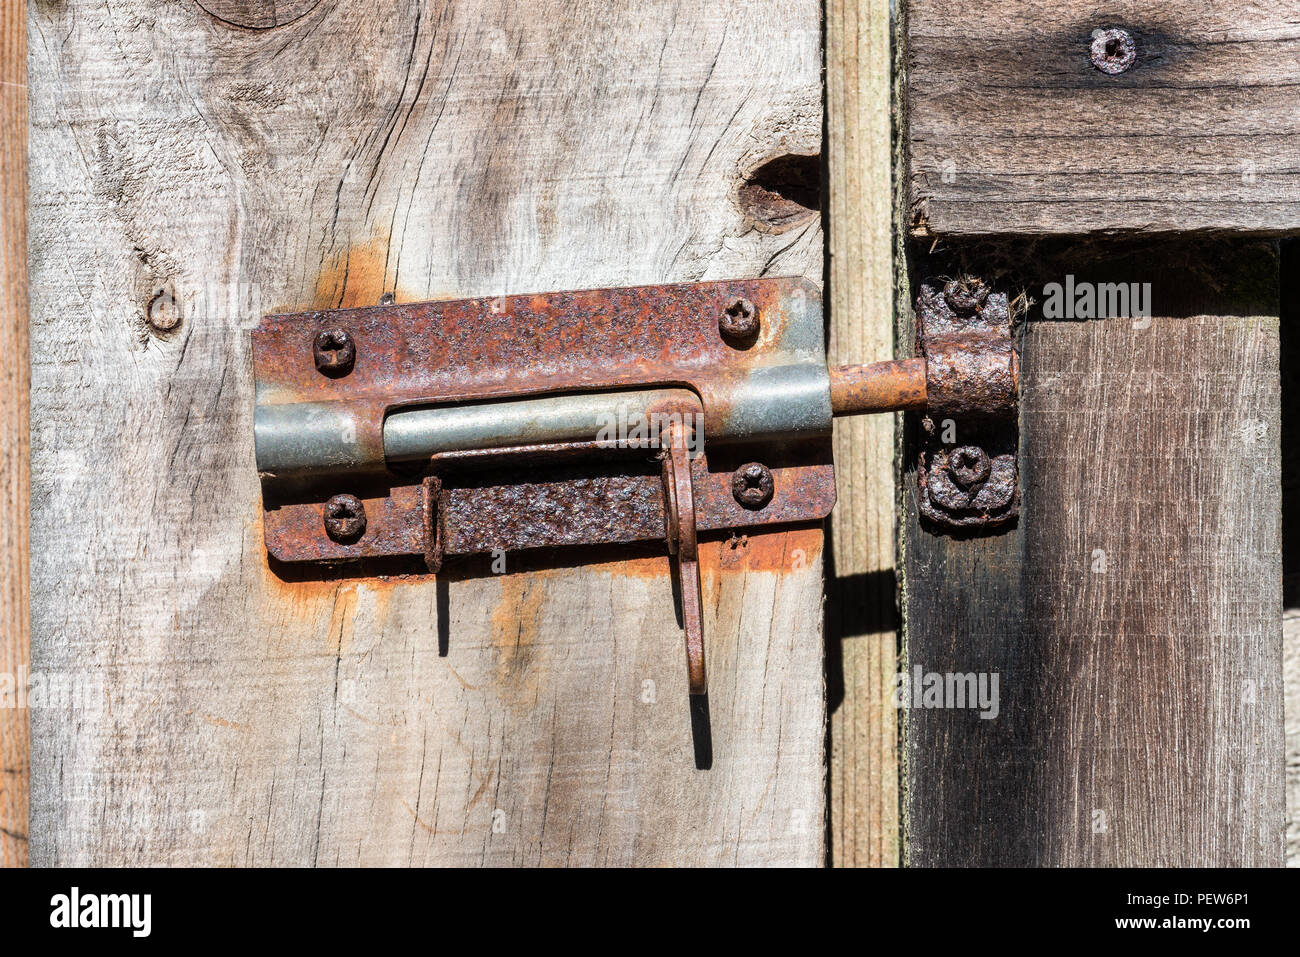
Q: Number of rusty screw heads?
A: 7